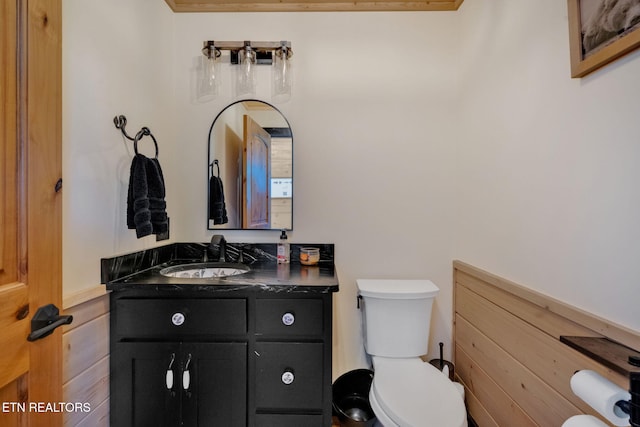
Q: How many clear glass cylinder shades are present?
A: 3